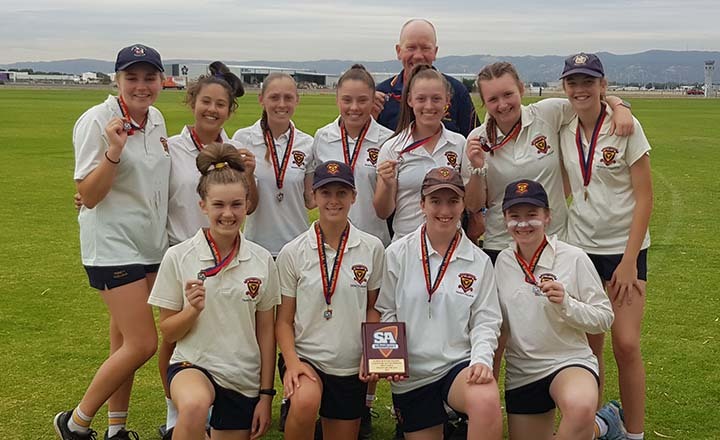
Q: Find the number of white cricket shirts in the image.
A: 11